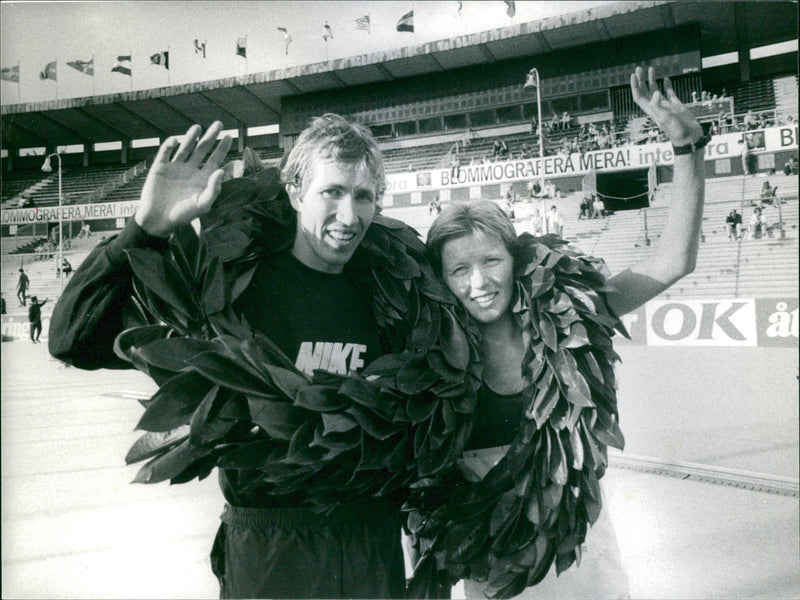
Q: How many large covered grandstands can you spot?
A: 1